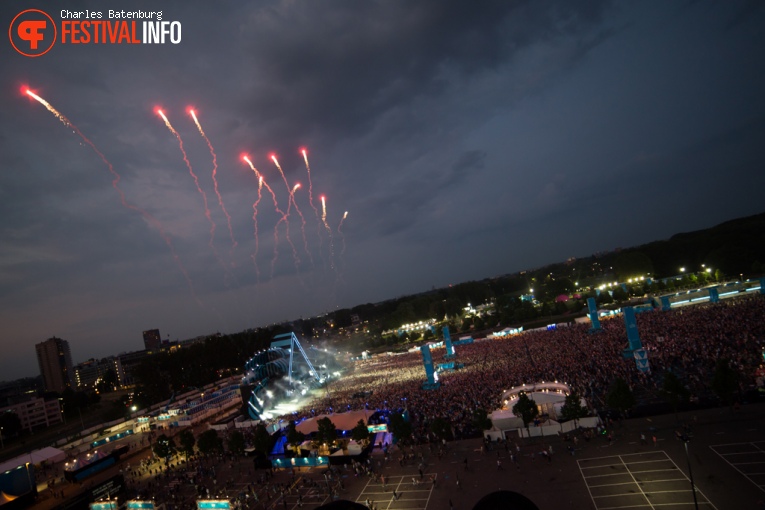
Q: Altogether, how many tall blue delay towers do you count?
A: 4